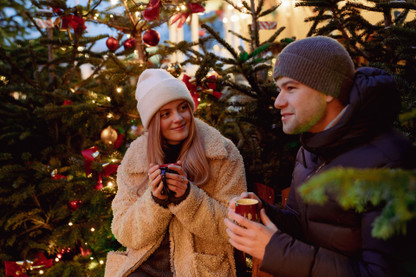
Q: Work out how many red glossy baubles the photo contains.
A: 3